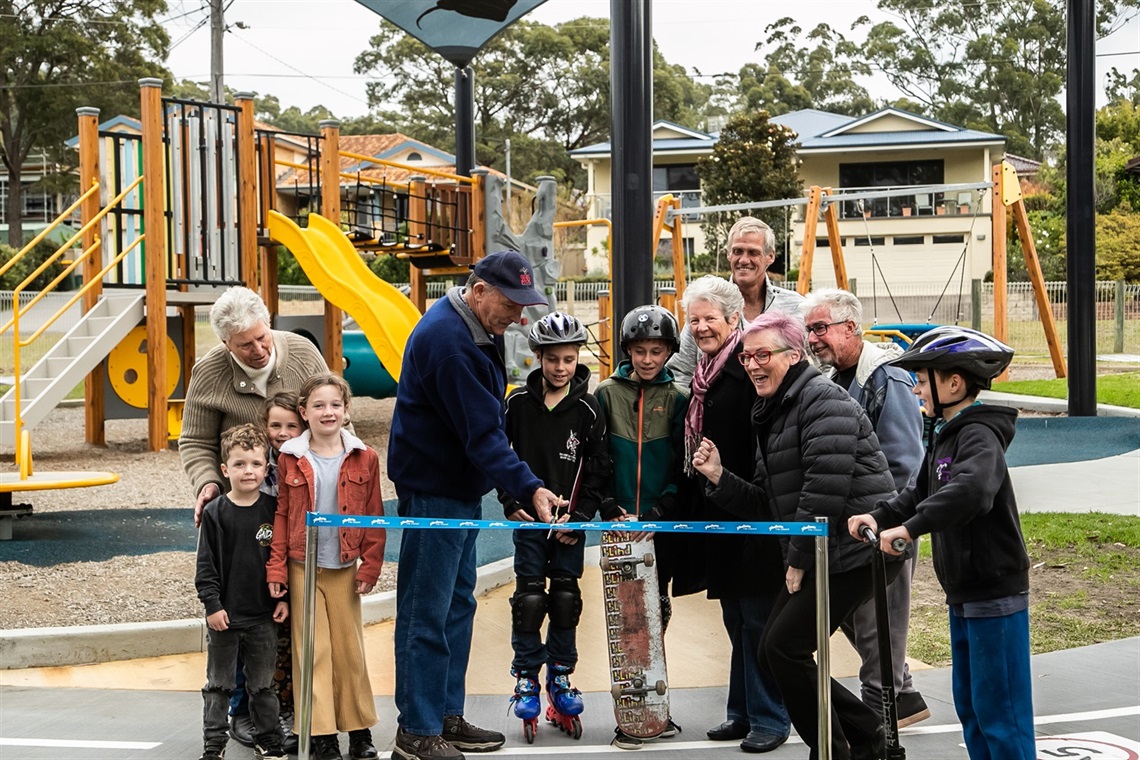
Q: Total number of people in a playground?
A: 12